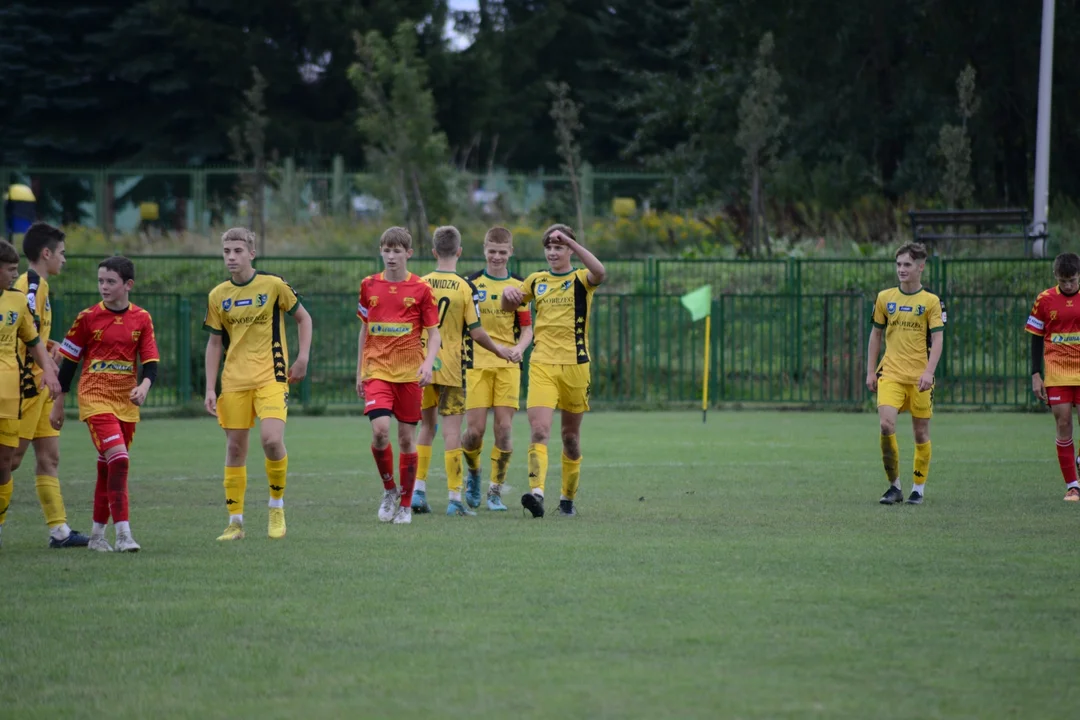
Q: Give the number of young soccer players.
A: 10